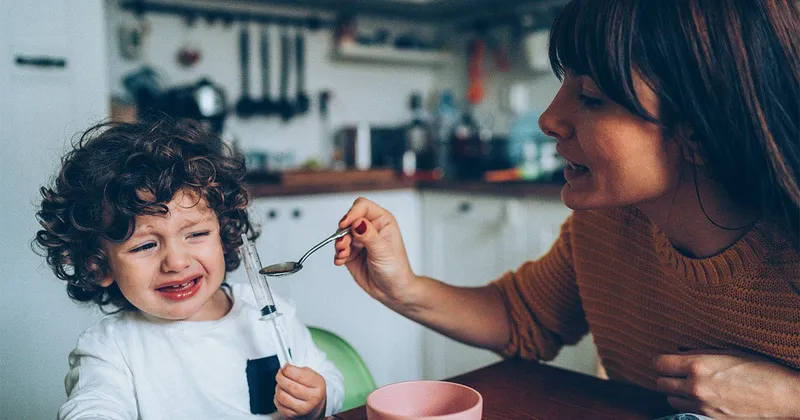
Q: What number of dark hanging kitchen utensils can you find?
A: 4